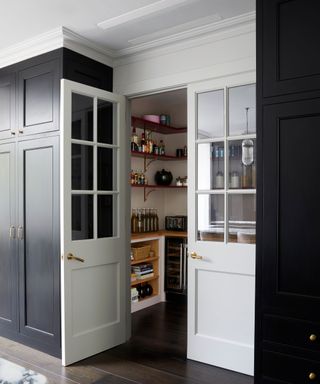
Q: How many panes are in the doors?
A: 12